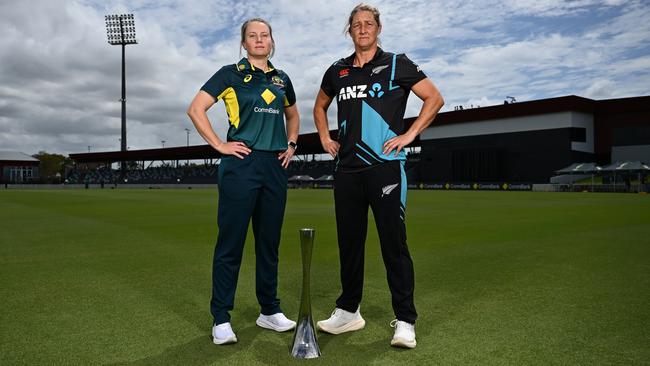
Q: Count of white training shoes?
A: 4